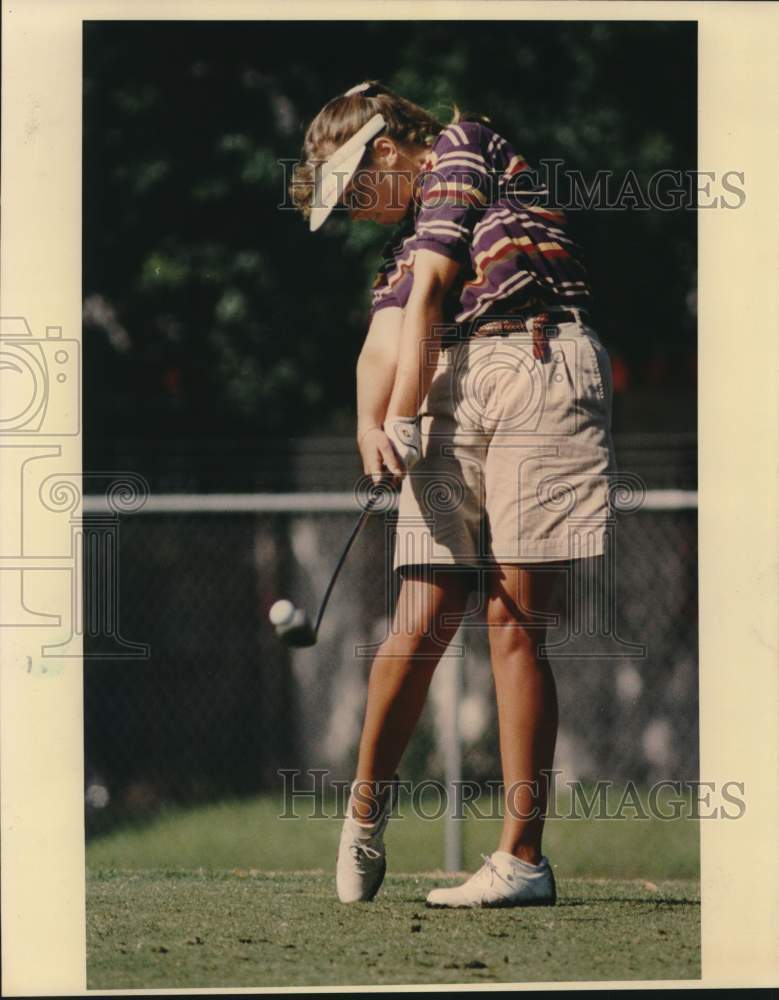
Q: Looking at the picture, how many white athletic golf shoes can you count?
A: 2